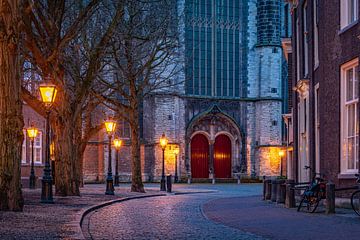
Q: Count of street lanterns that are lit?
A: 7